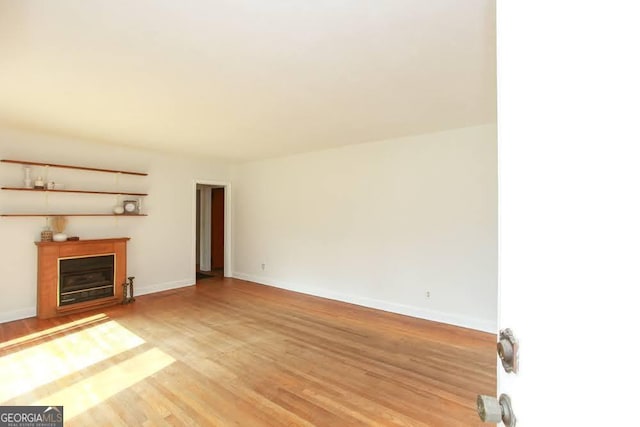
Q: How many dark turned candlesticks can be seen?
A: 2